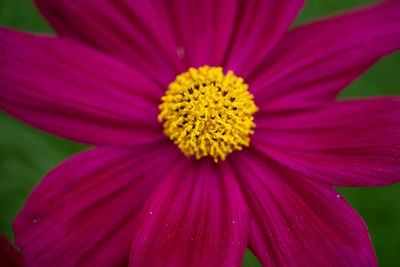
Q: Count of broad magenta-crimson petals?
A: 8